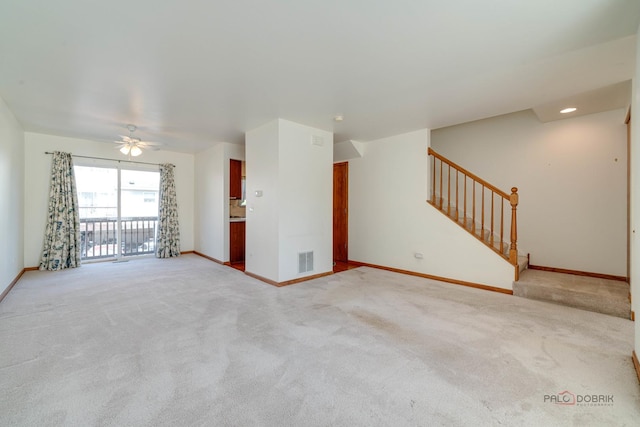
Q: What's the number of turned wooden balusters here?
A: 9